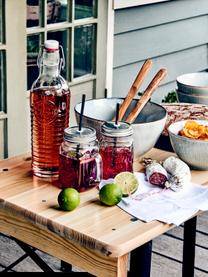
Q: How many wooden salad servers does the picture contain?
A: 2